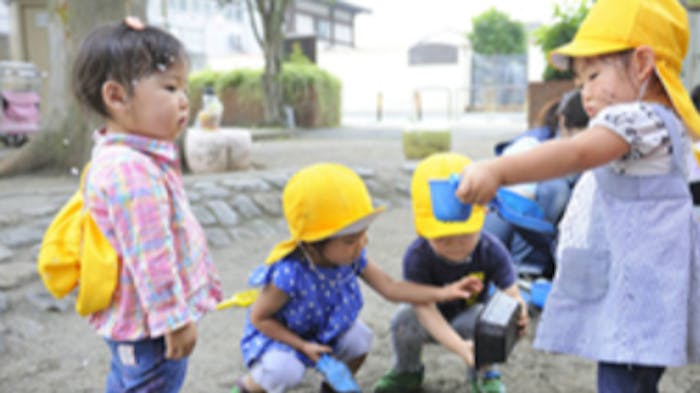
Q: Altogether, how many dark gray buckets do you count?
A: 1